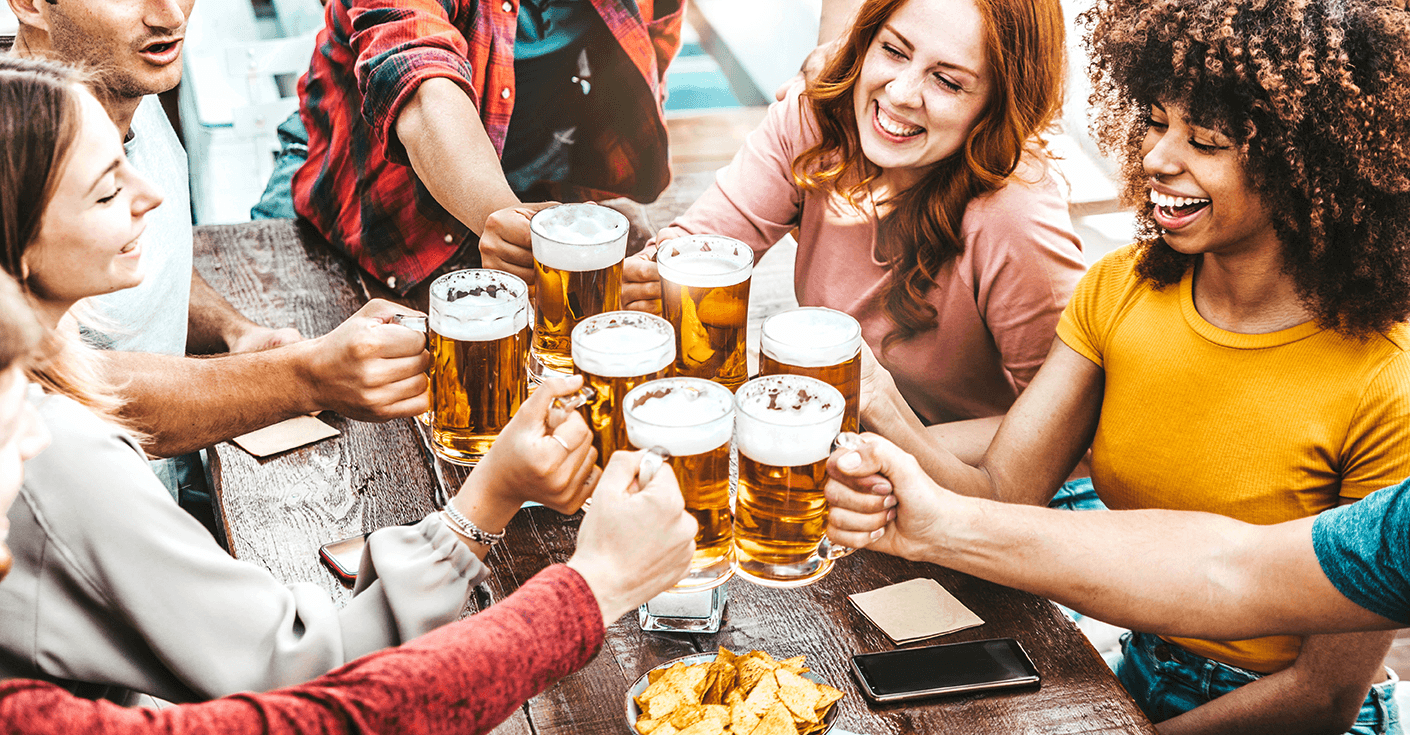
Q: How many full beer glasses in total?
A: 7